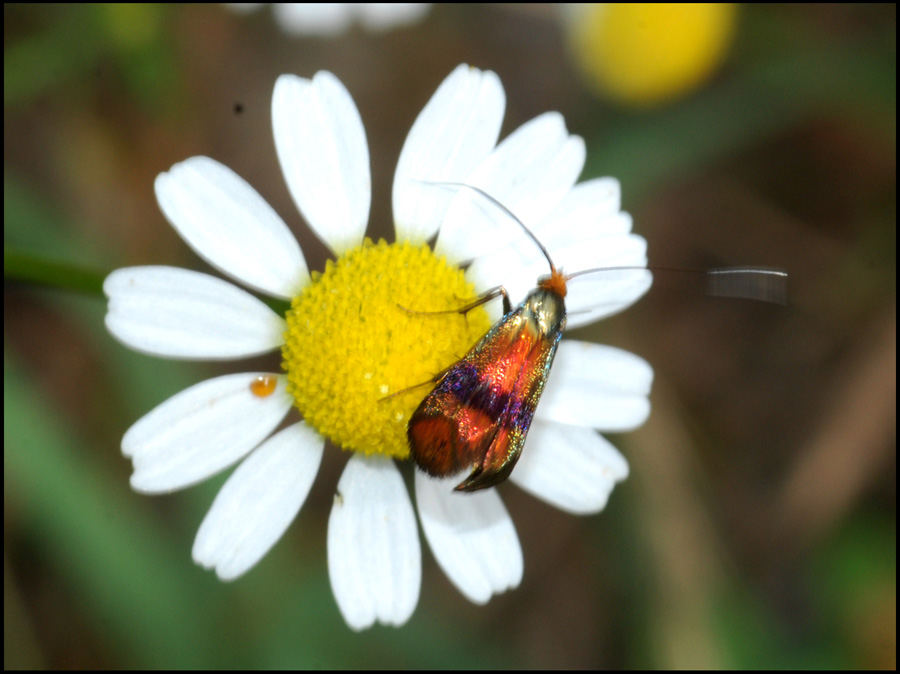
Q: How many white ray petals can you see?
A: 13